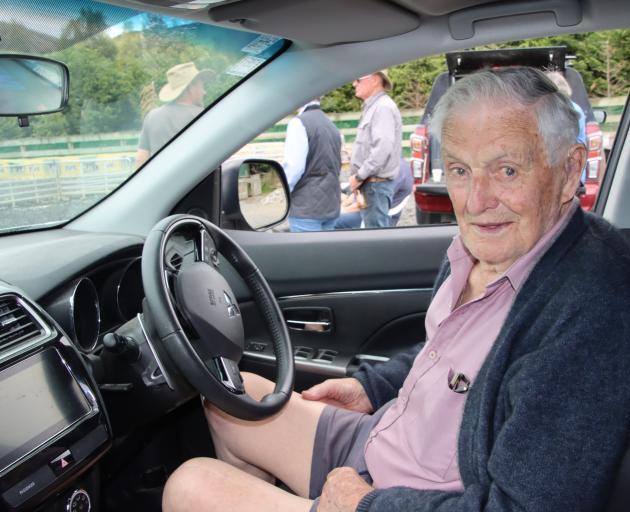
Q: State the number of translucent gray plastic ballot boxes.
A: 0